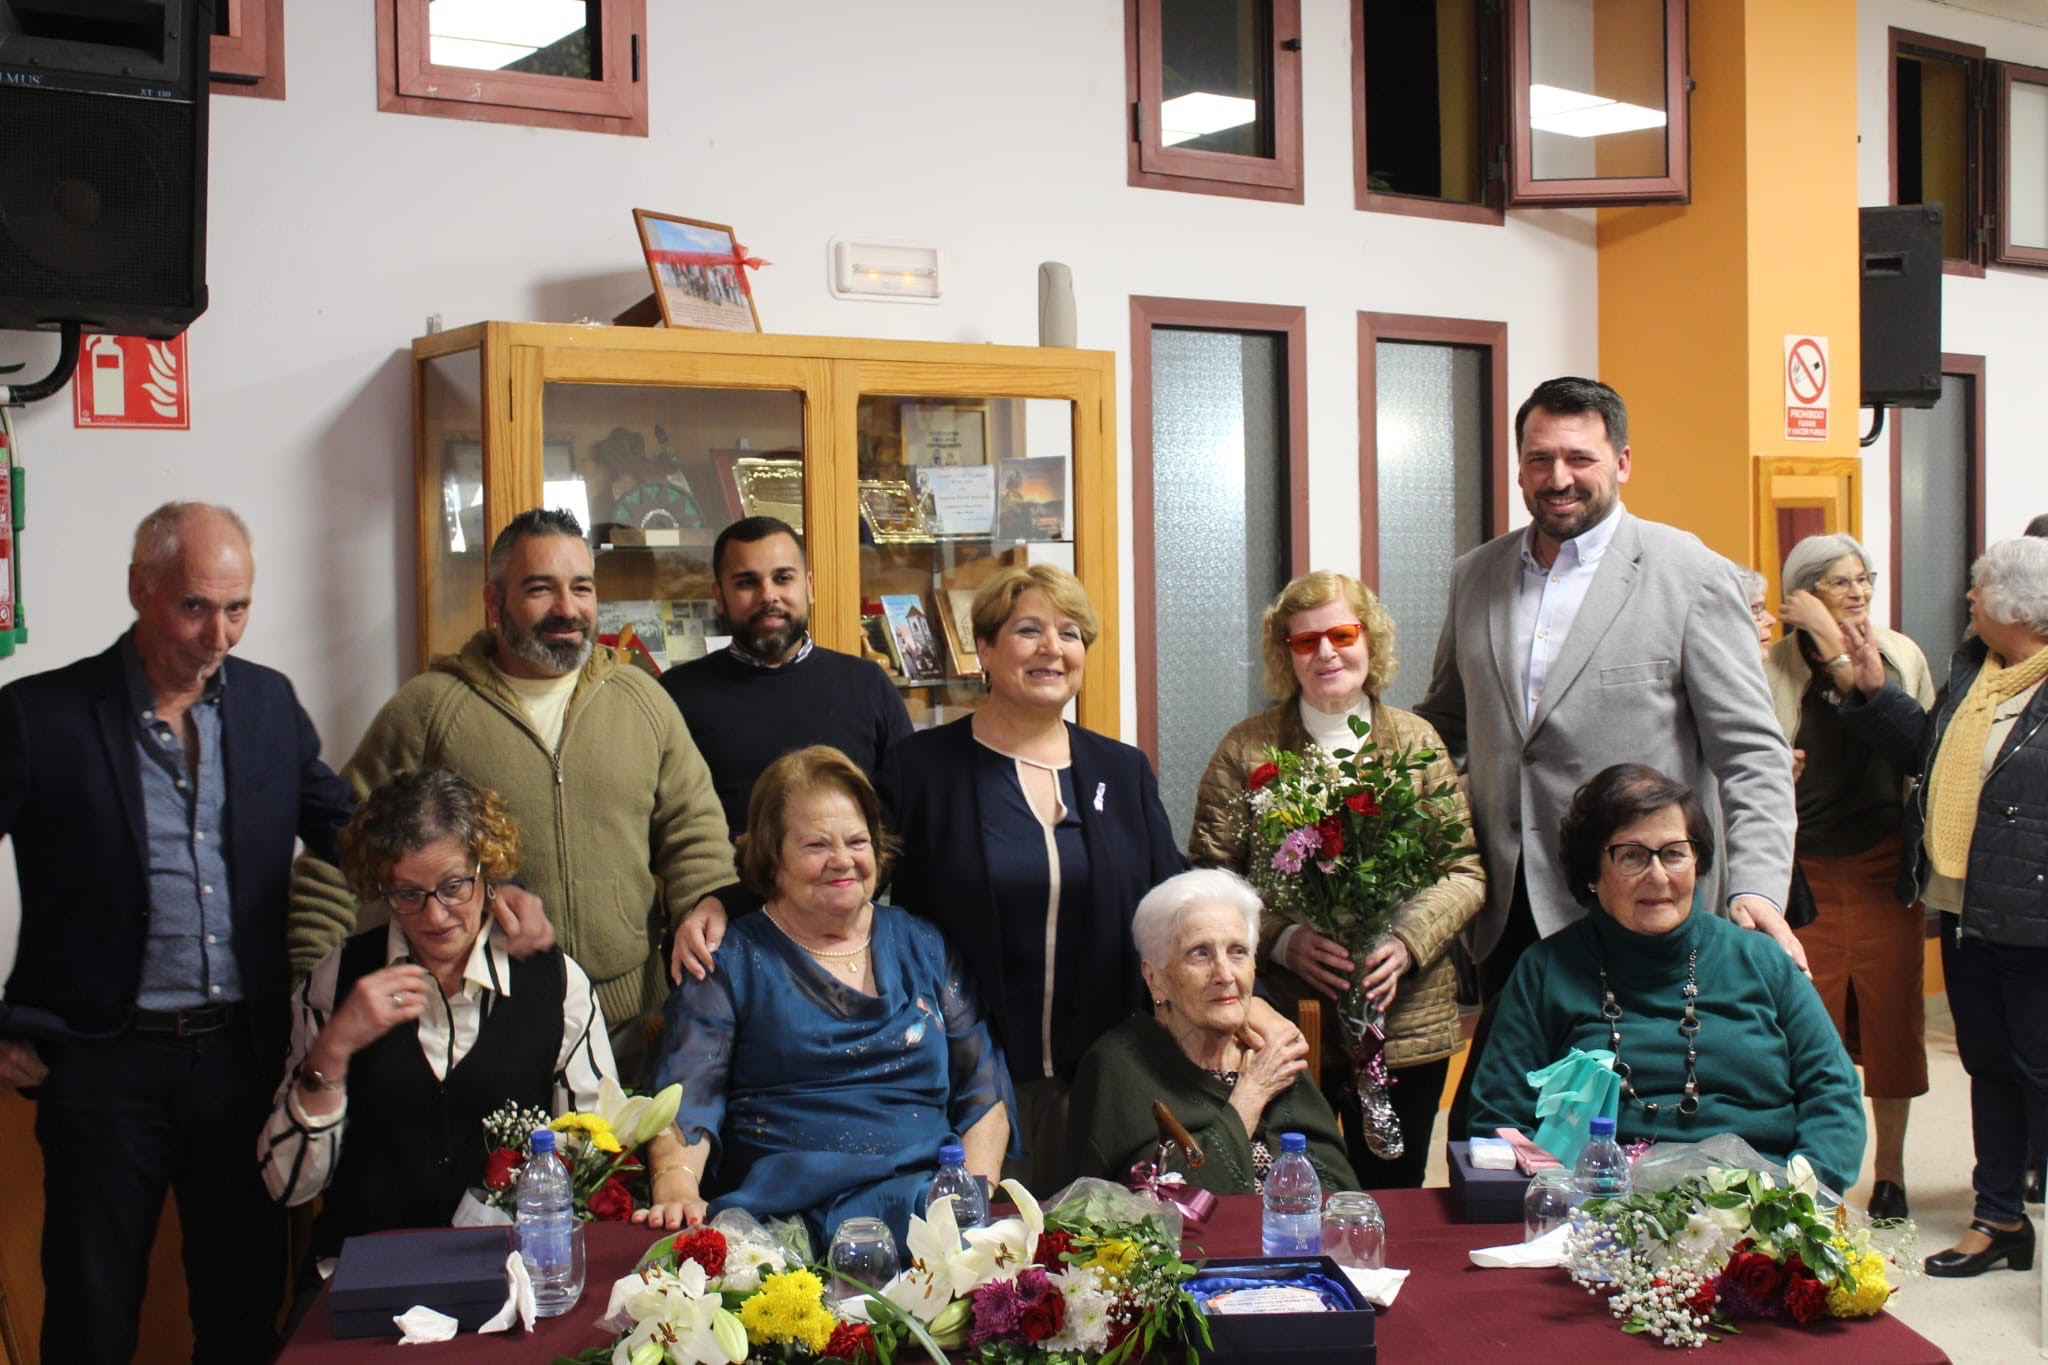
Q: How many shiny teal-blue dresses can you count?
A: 1